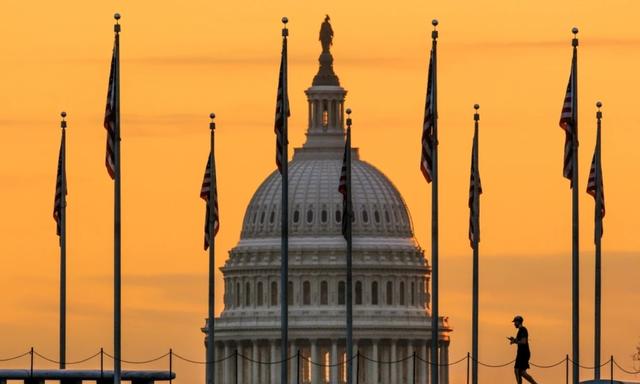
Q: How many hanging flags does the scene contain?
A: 9